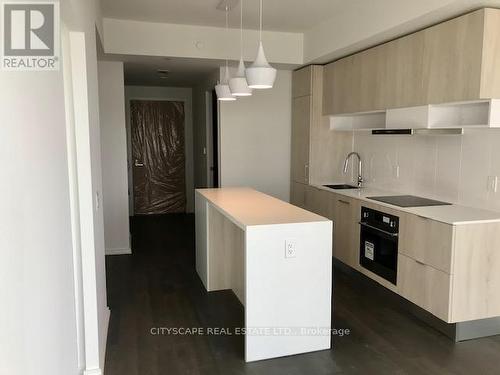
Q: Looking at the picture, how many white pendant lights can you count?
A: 3